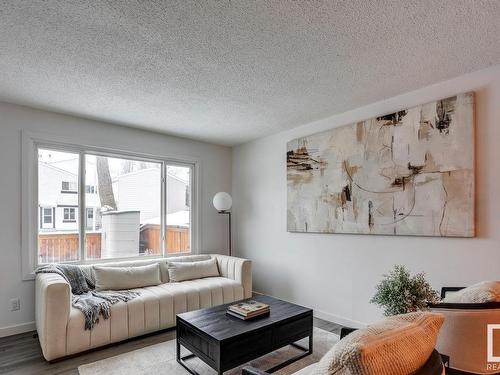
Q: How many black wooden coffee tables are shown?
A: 1